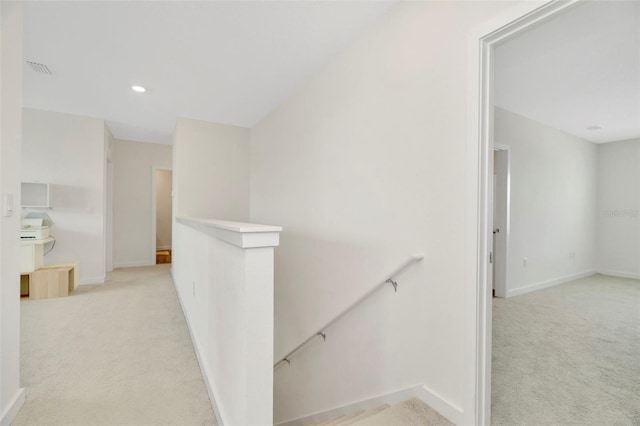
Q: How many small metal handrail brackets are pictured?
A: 3